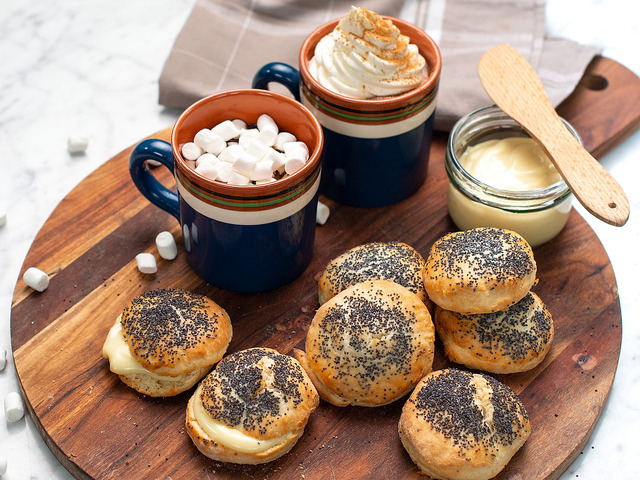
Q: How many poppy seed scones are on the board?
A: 7